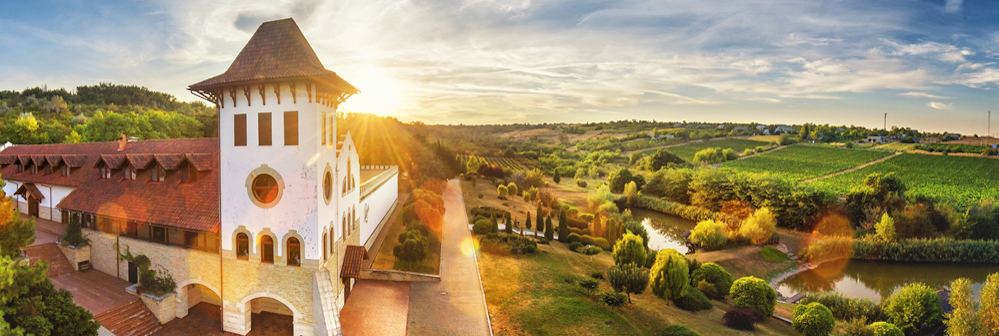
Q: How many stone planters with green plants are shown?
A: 2